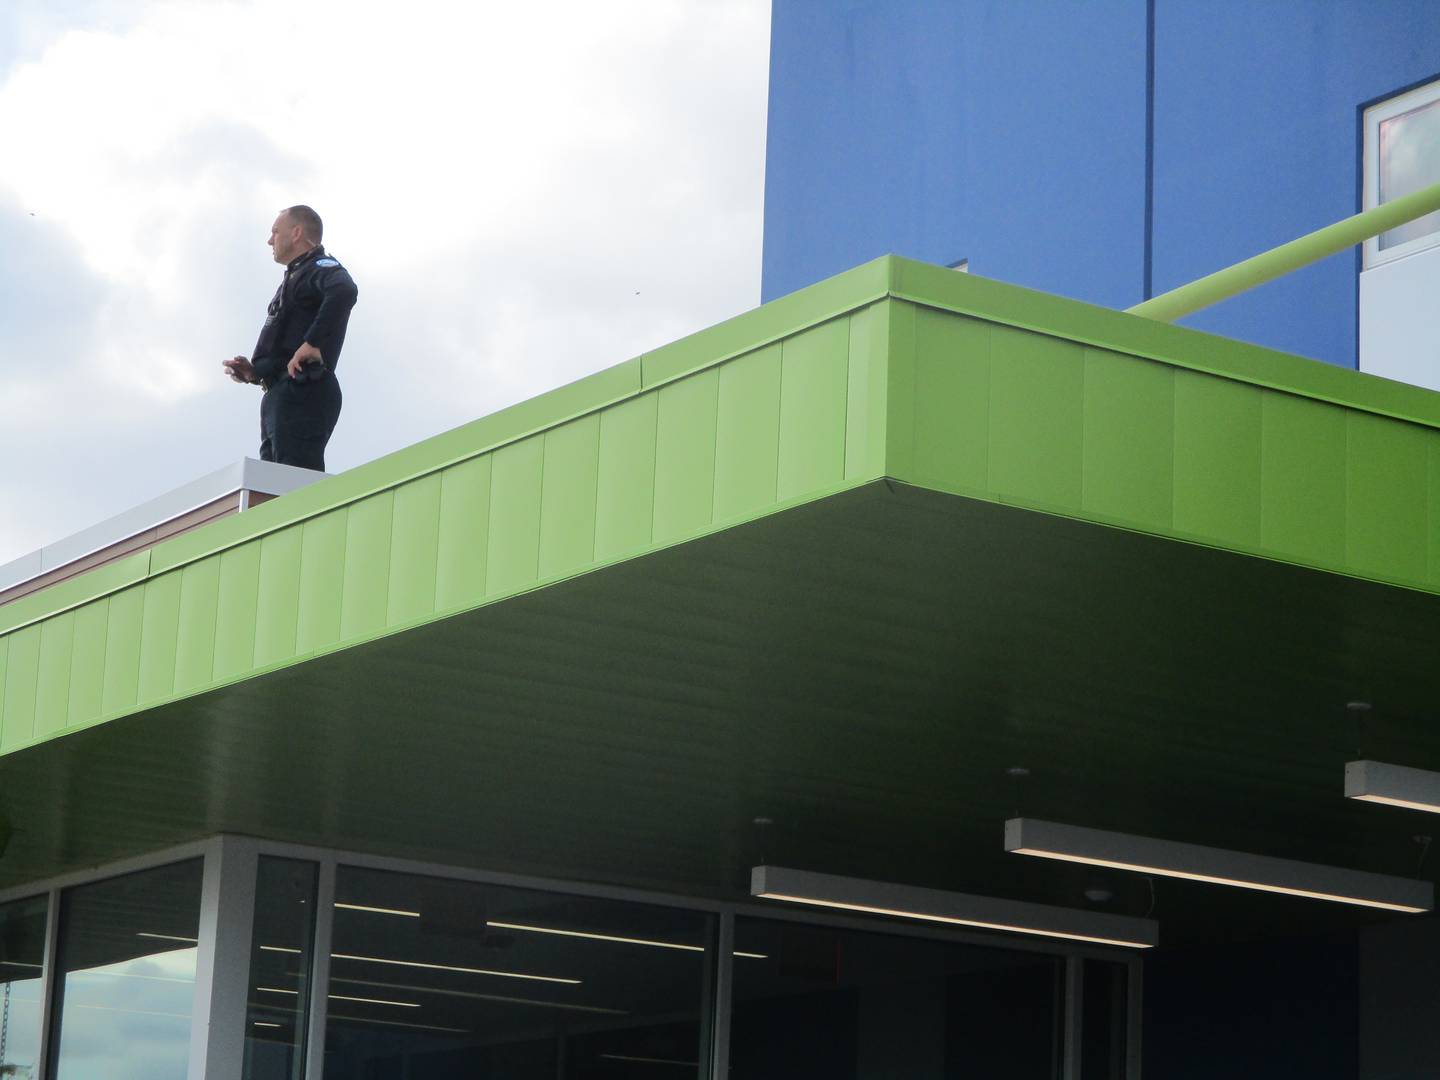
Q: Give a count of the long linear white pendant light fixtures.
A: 3